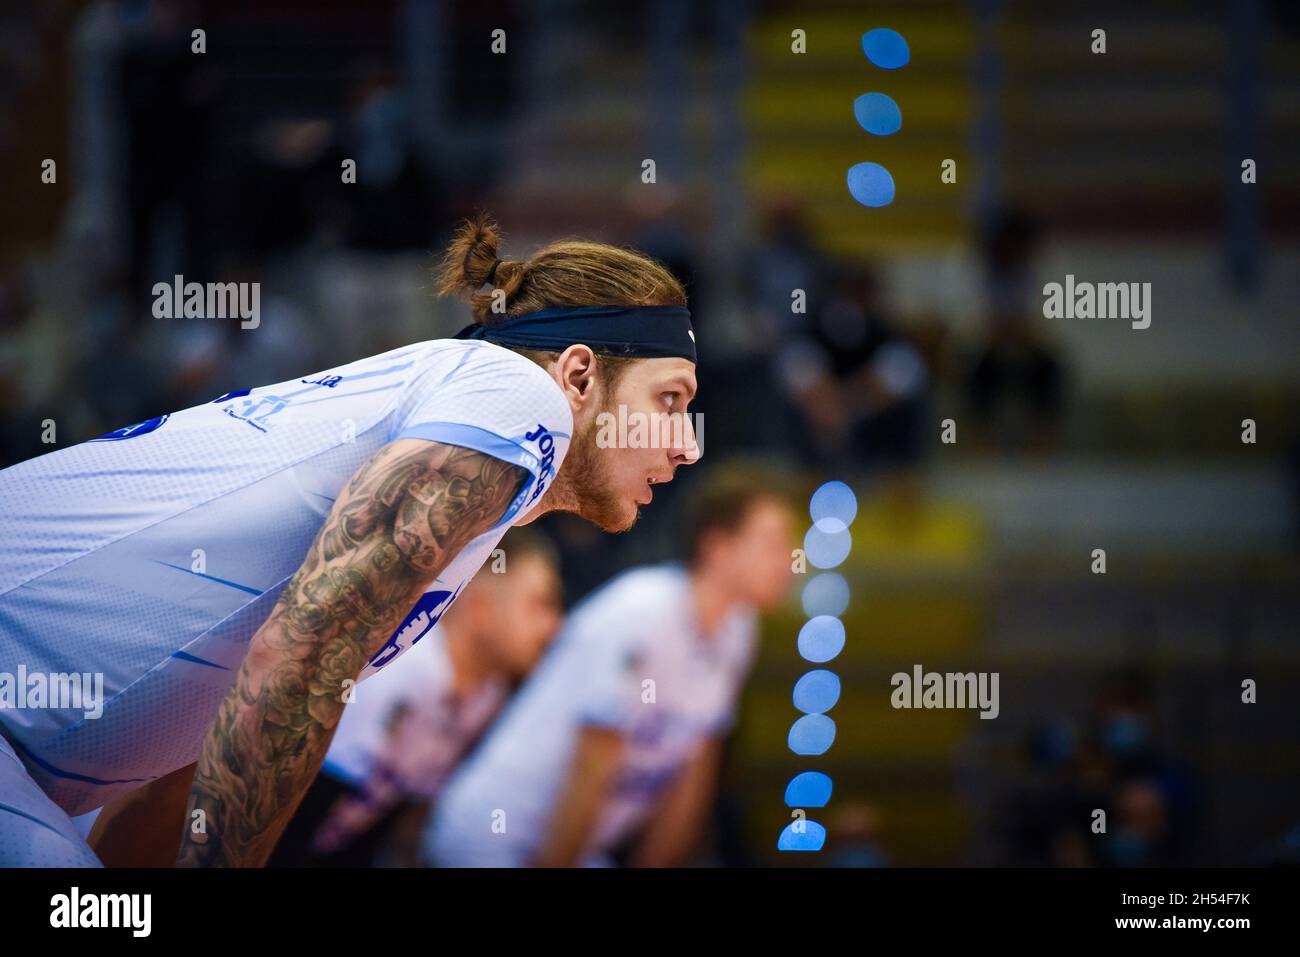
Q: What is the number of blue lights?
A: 11